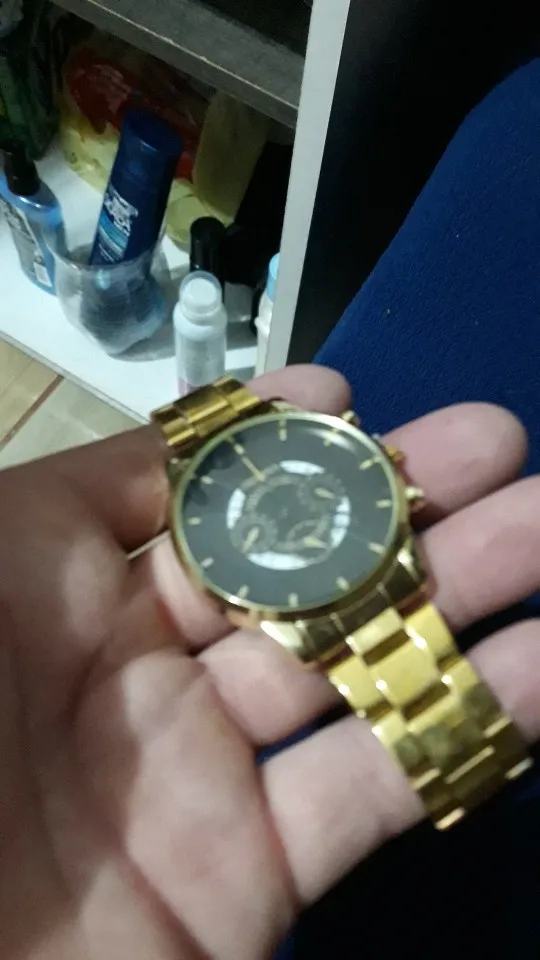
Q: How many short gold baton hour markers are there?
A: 12